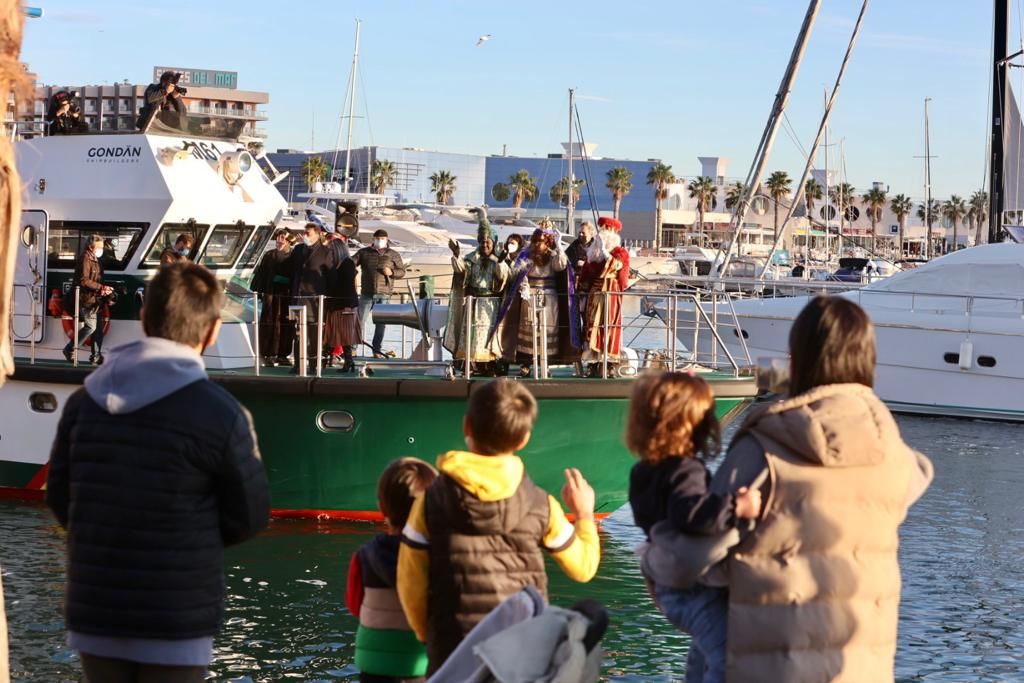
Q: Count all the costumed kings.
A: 3